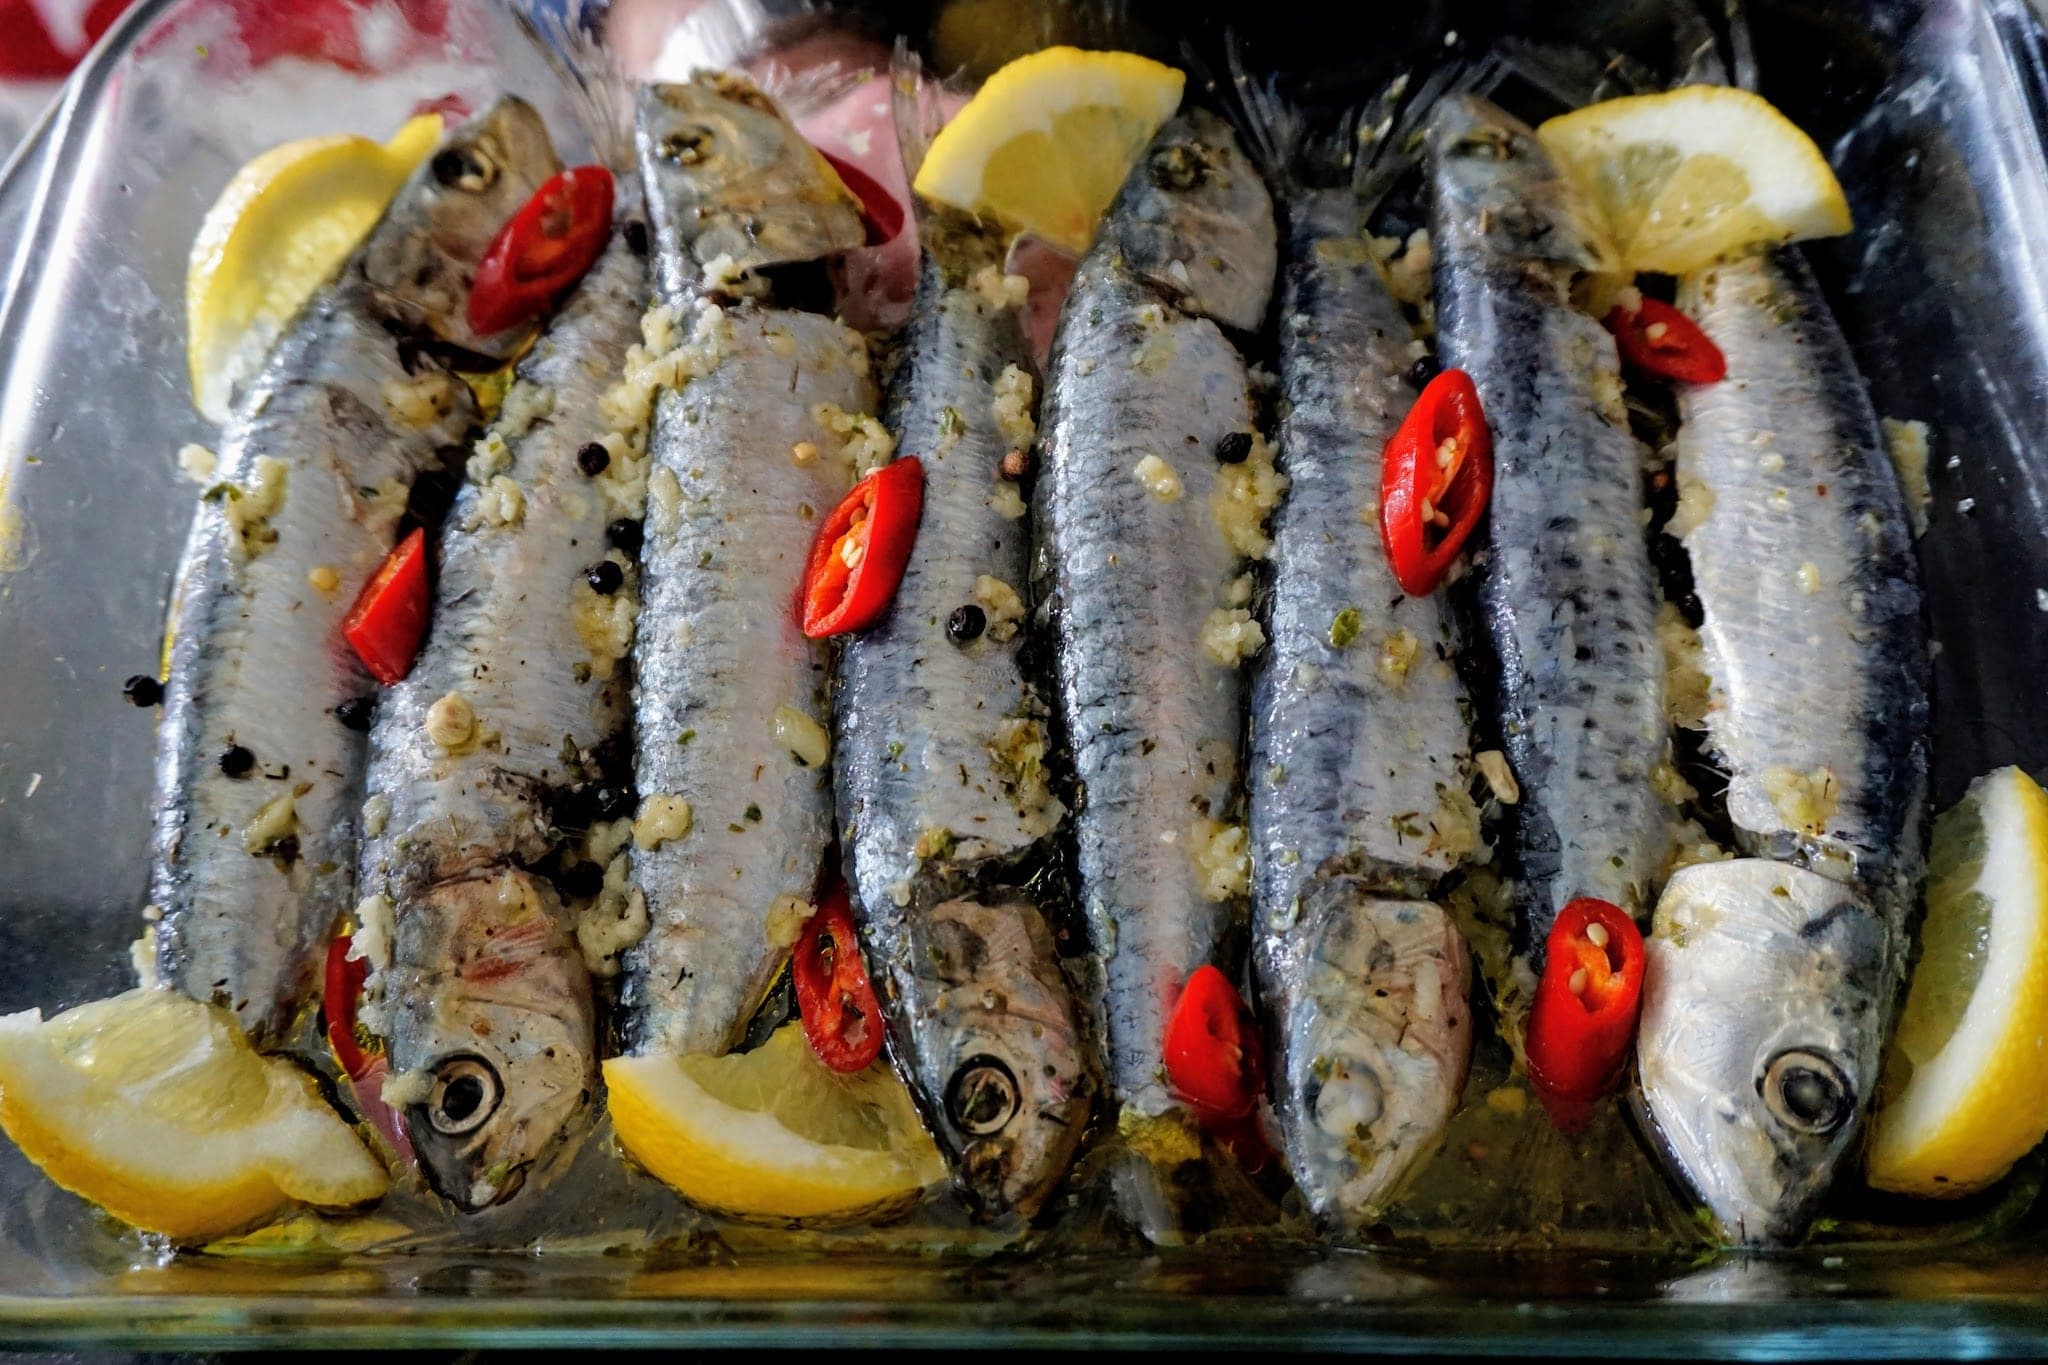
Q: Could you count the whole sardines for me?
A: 8